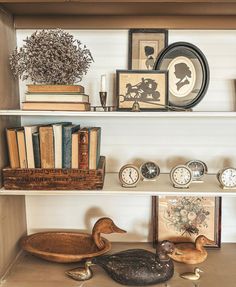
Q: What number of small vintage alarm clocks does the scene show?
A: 5